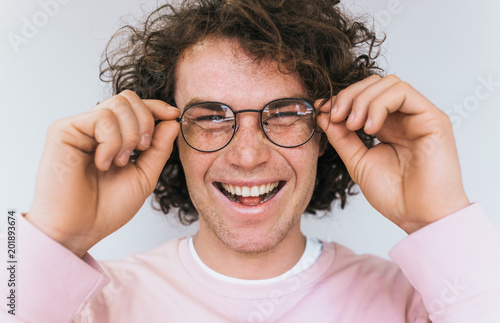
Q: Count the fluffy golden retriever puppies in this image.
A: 0